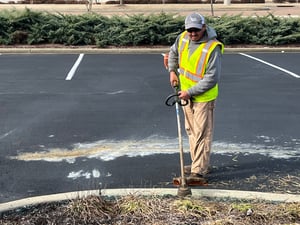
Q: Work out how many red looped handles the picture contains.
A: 0